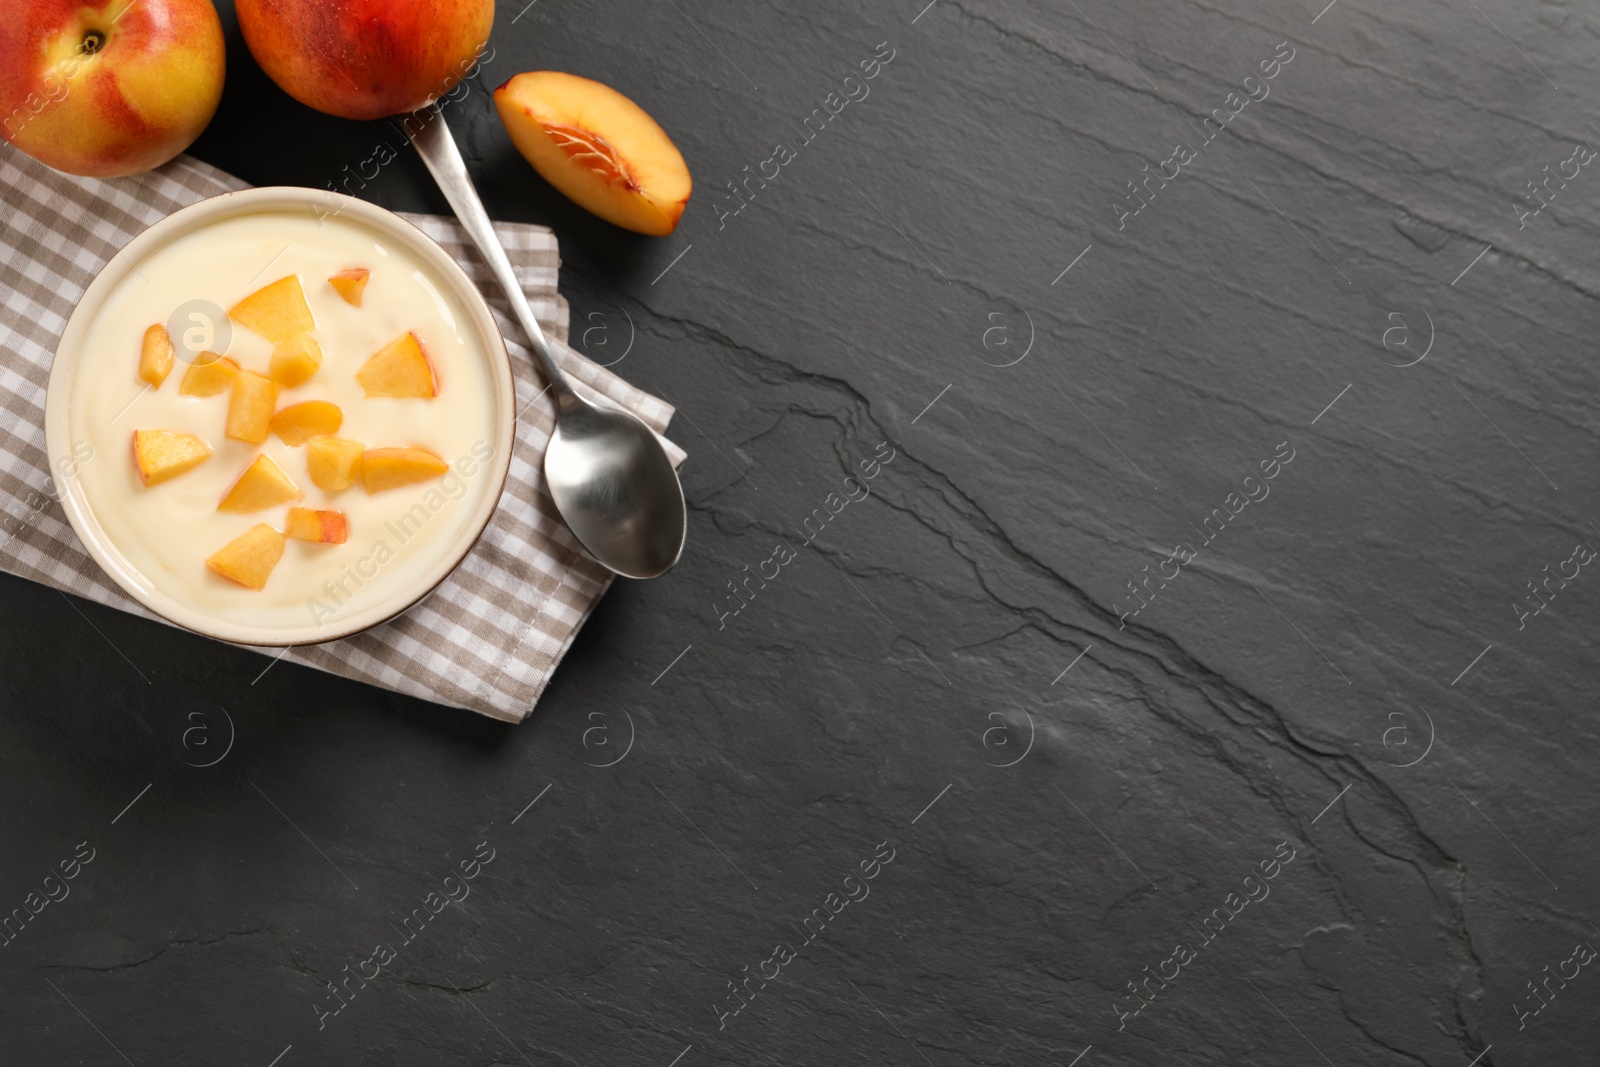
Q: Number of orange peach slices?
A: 15